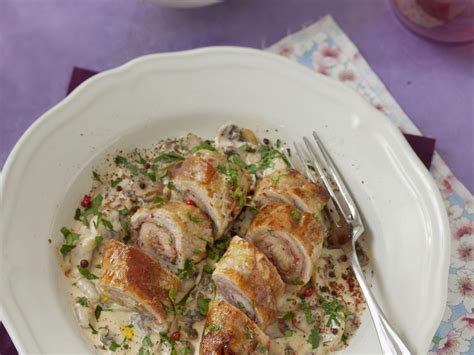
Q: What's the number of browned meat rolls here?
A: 7